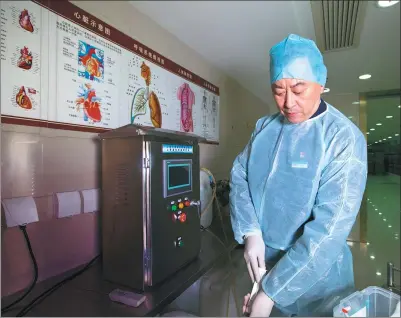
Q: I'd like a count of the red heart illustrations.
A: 5